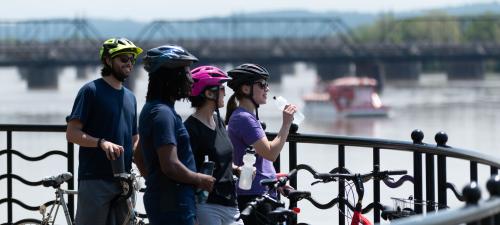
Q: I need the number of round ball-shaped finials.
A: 6